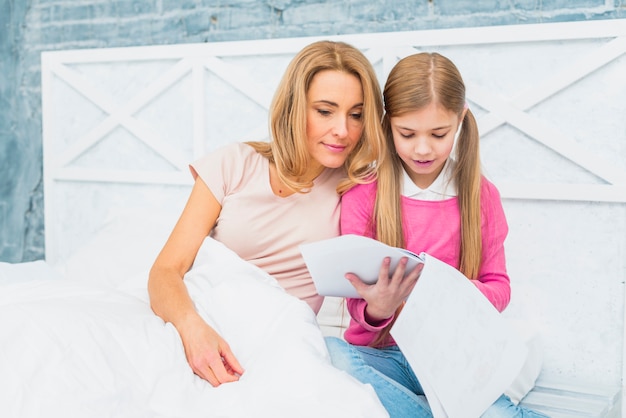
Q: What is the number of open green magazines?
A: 0